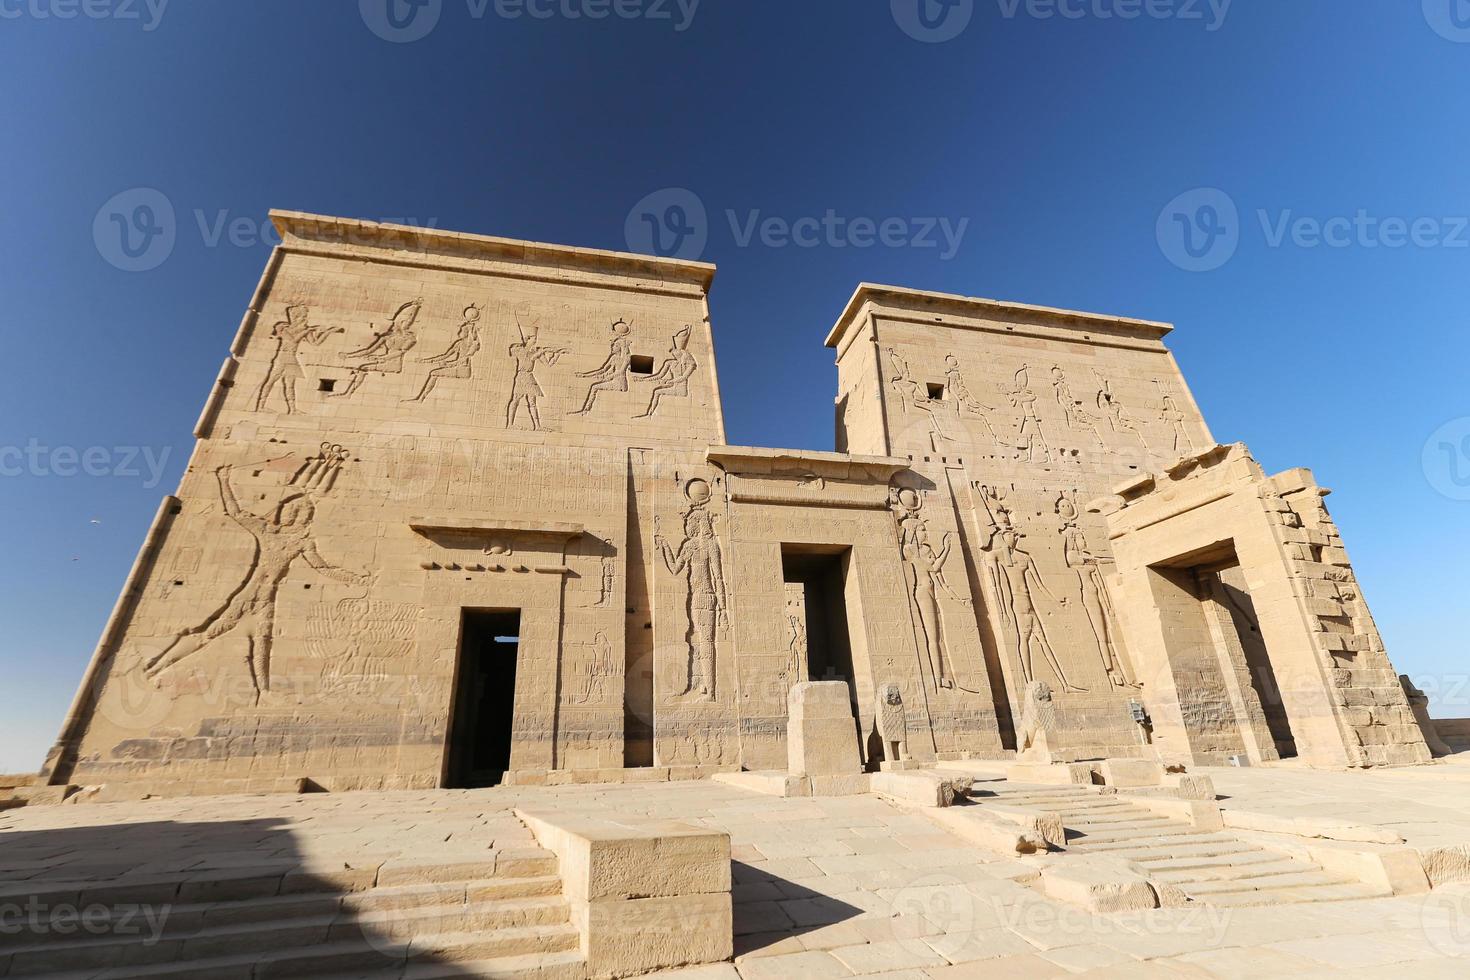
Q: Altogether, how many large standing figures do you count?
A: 5